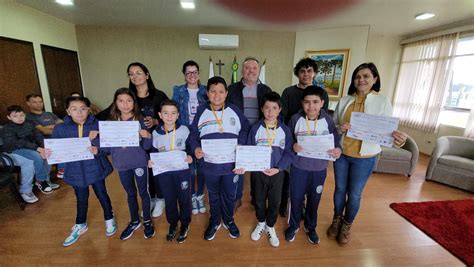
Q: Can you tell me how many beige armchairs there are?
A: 2